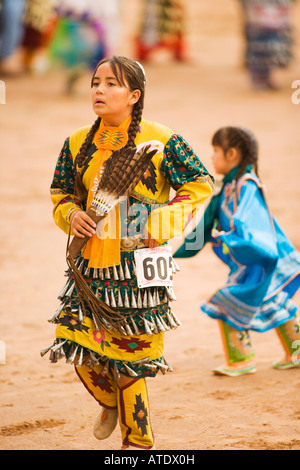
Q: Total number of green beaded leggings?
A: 2